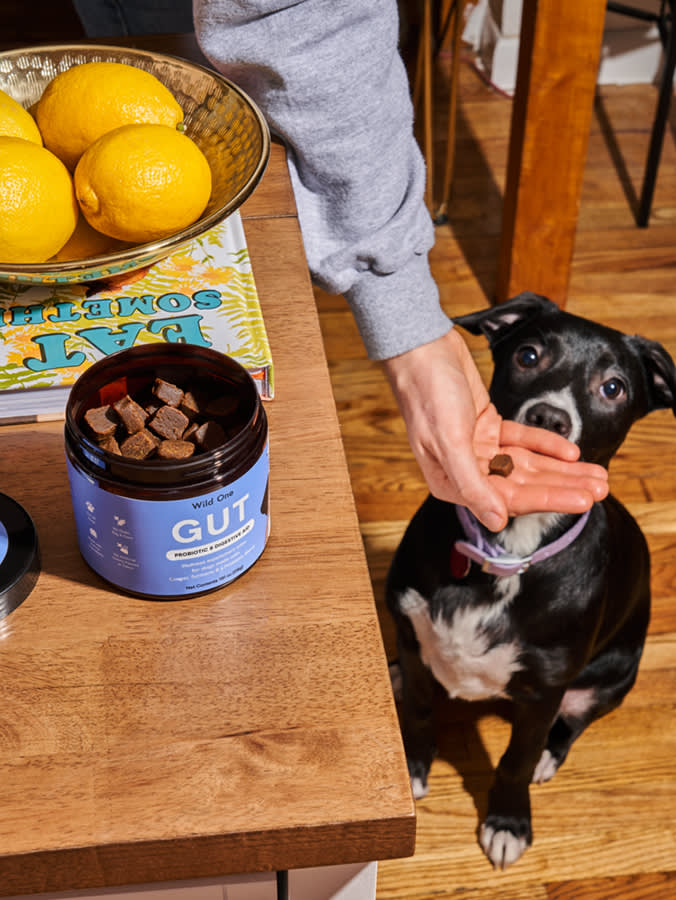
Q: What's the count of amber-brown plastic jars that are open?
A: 1